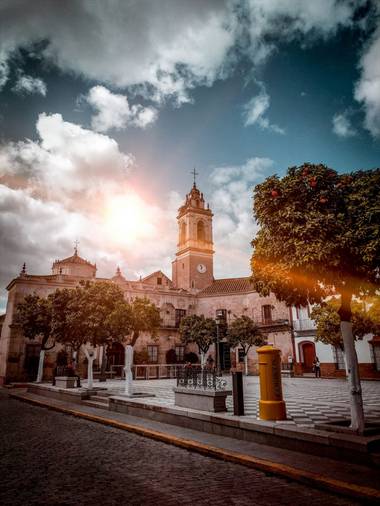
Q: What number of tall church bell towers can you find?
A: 1